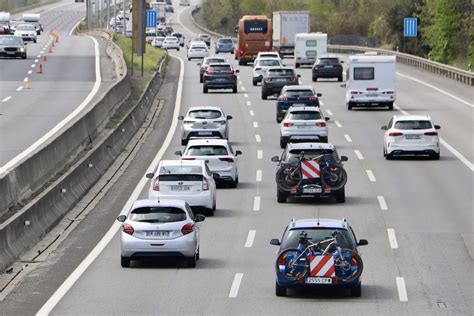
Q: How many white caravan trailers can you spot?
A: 2